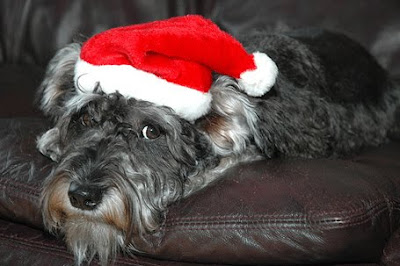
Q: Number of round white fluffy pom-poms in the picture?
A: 1